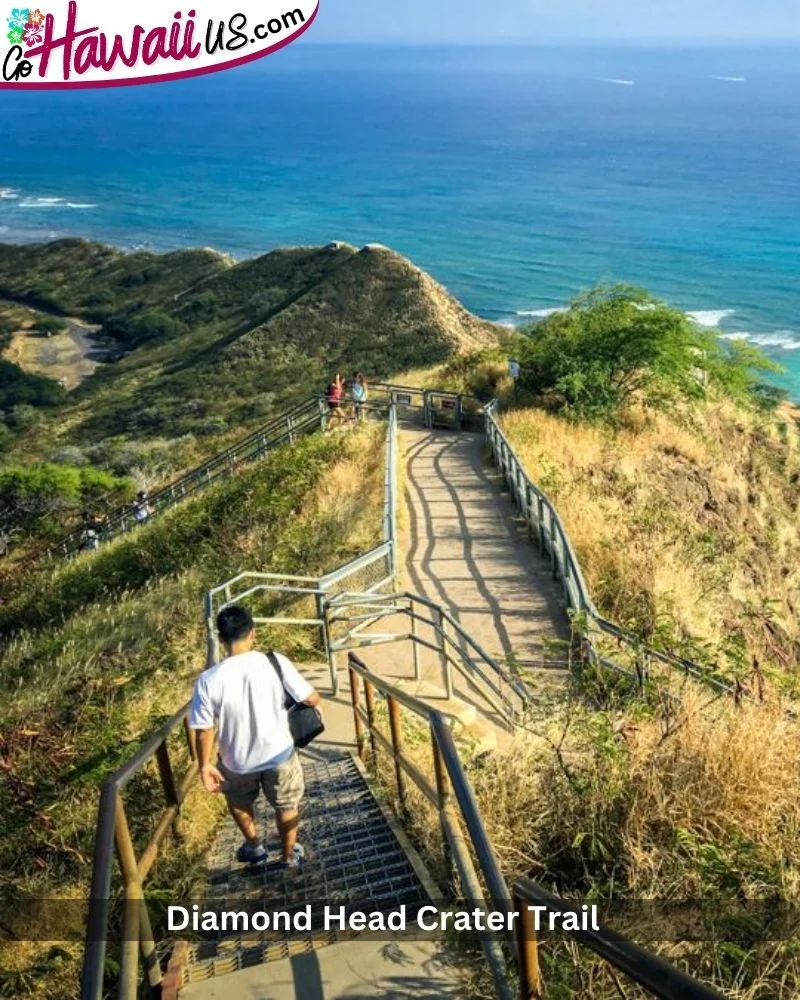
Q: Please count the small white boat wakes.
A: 2